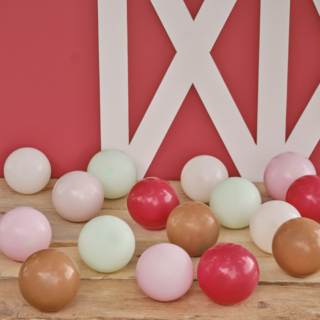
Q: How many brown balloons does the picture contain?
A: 3